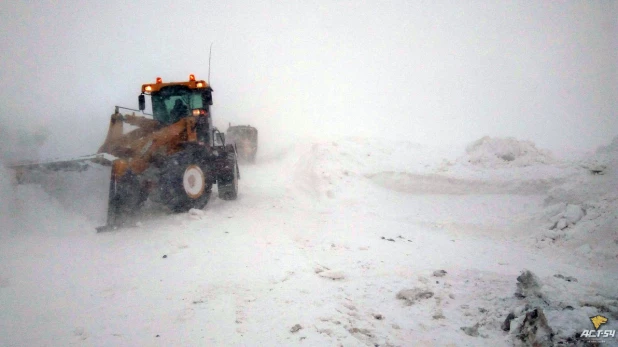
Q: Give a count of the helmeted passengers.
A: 0